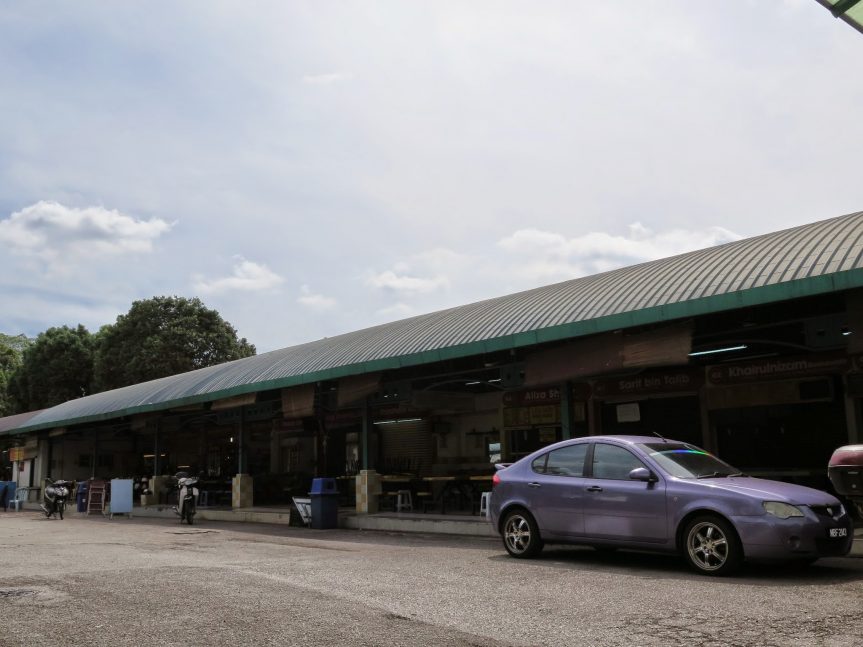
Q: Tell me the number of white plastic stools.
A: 2